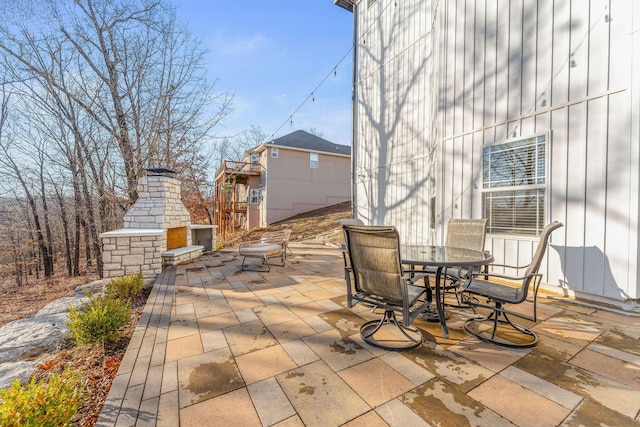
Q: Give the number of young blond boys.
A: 0